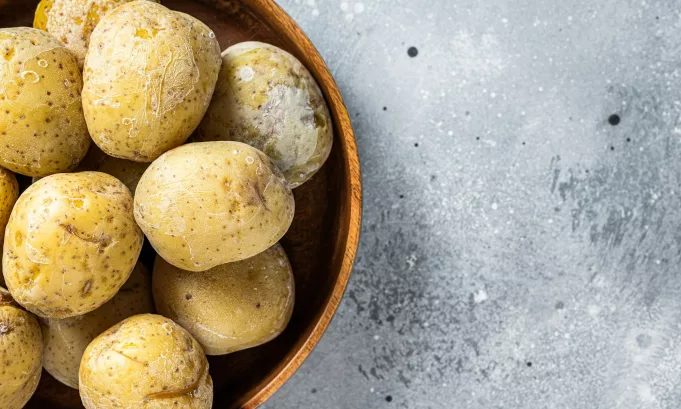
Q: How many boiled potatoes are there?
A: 12